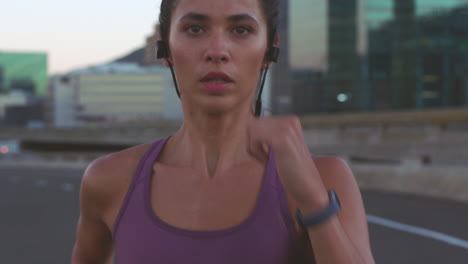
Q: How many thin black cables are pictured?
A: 2